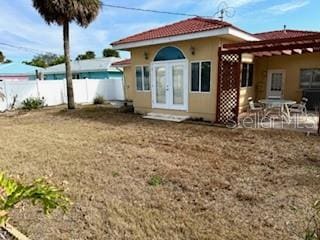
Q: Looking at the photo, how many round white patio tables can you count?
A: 1